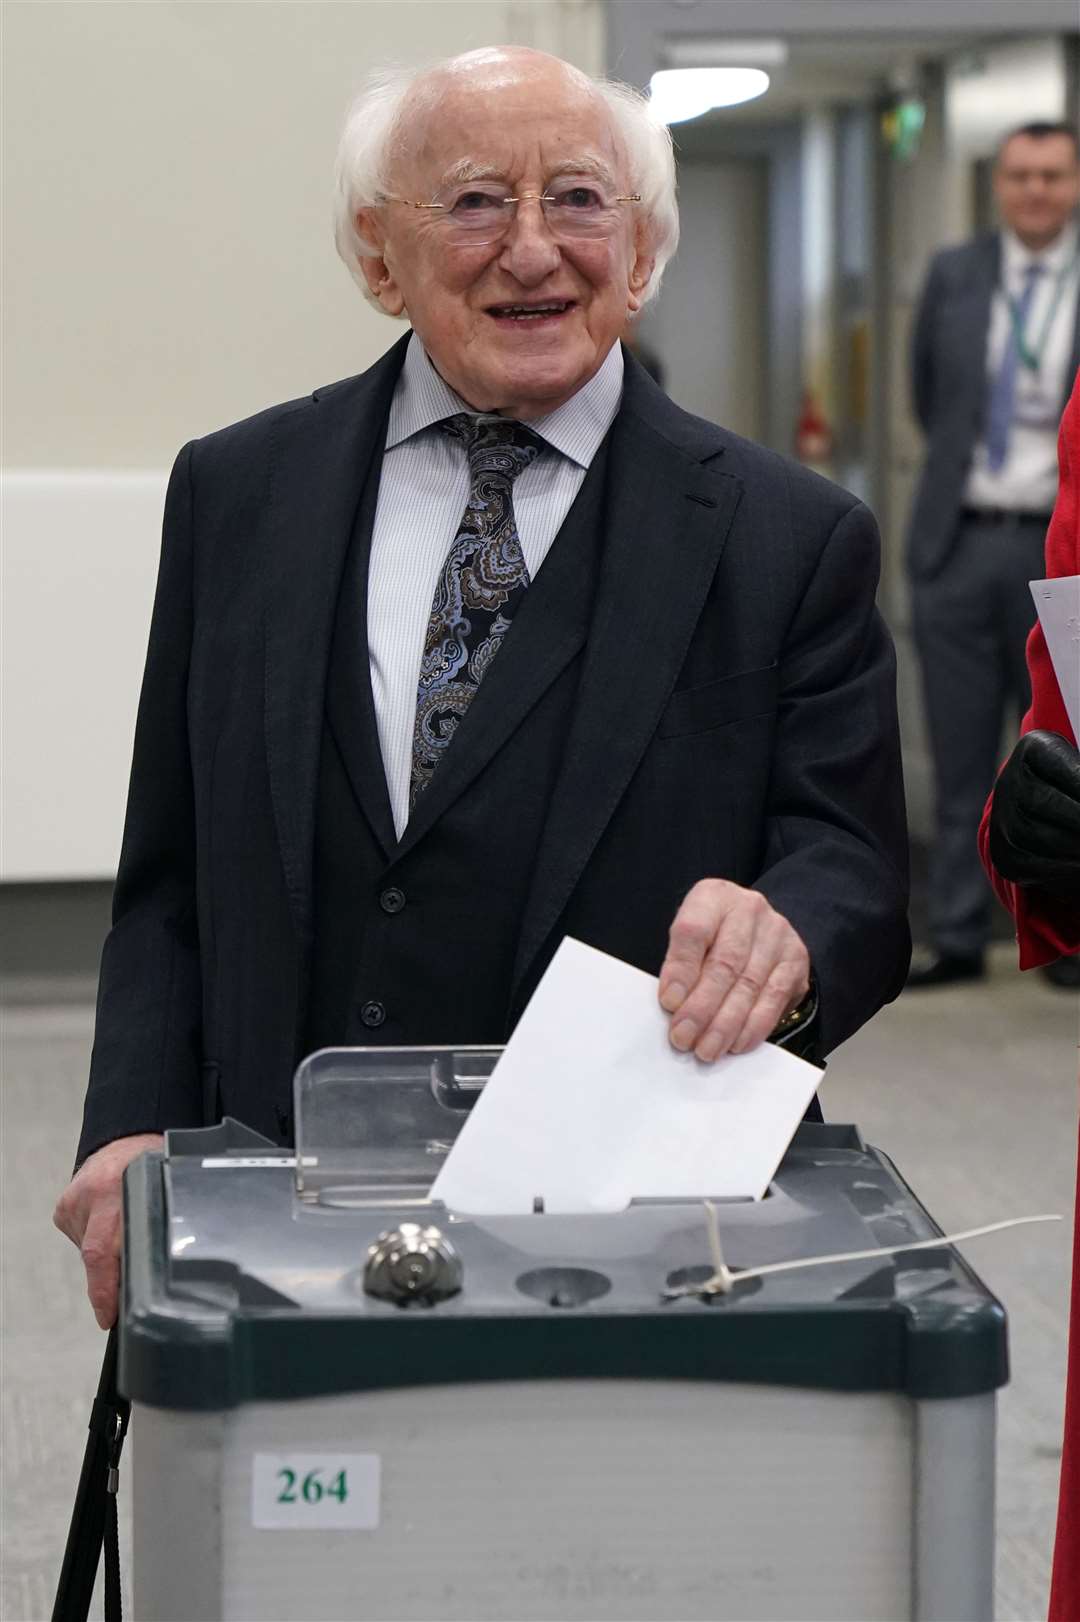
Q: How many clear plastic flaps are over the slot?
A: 1